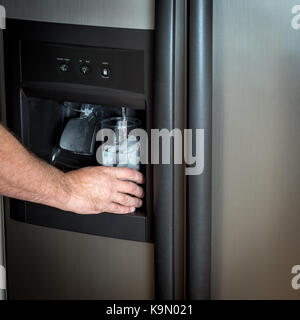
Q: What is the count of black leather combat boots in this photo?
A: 0